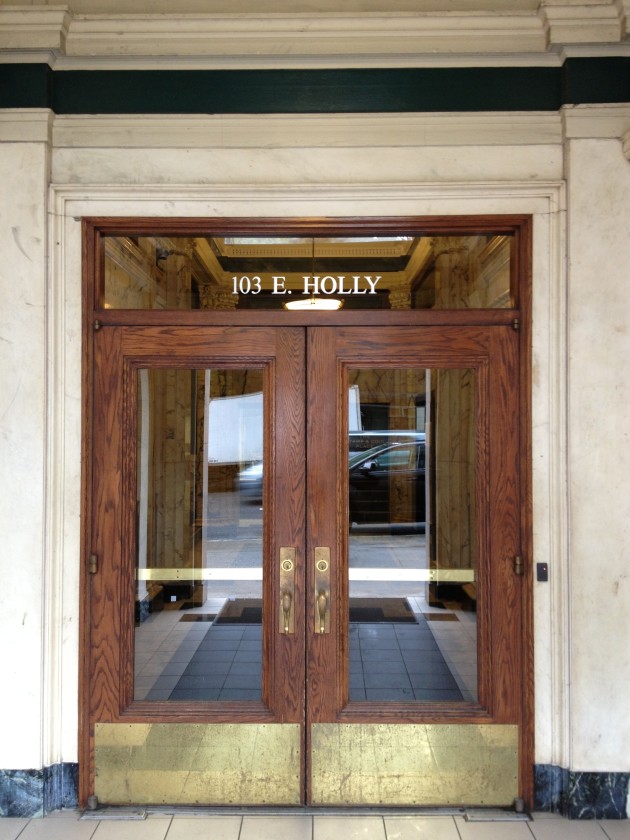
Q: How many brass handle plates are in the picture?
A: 2